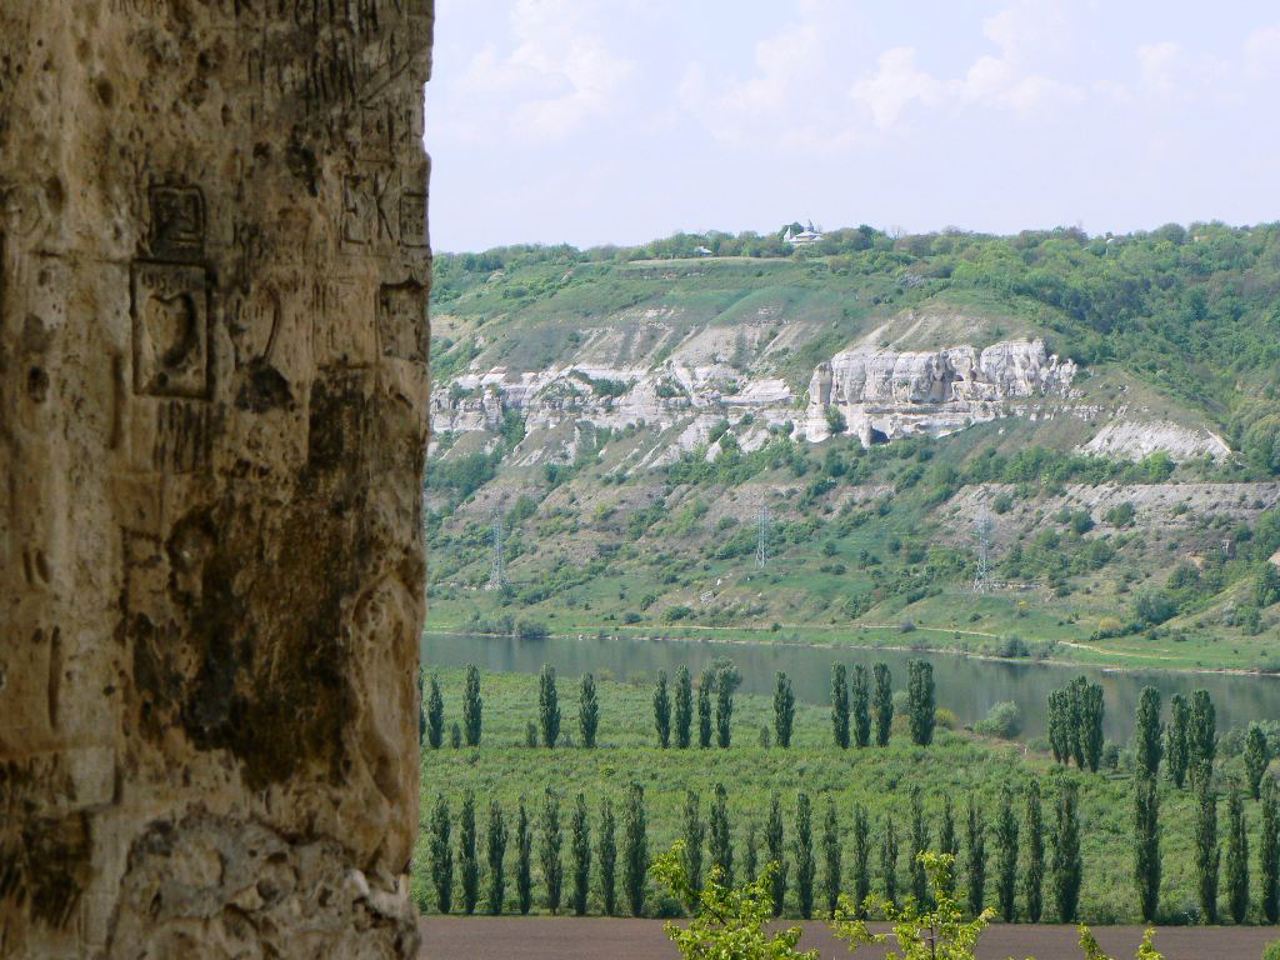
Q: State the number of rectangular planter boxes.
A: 0